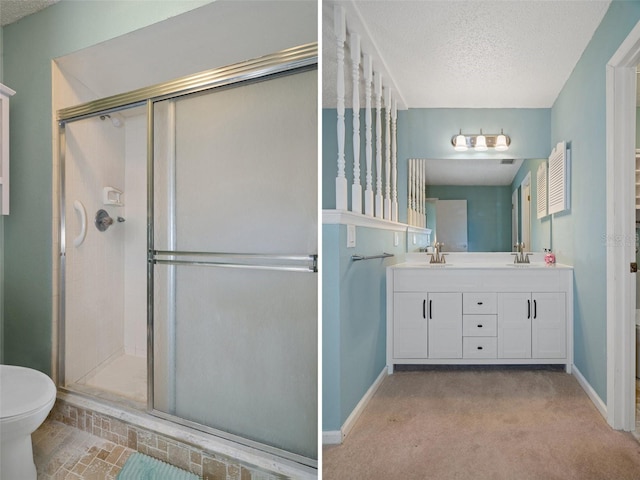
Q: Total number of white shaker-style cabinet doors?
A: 4